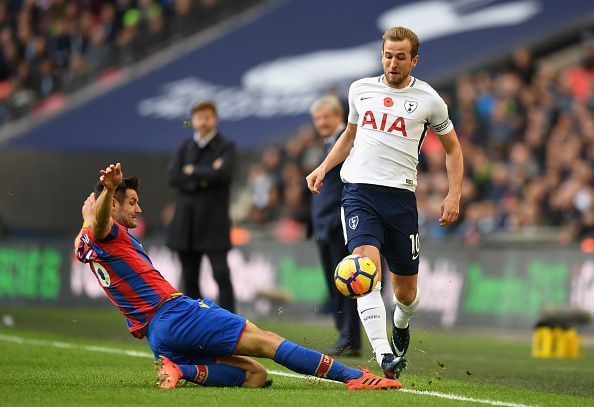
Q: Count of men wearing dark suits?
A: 2